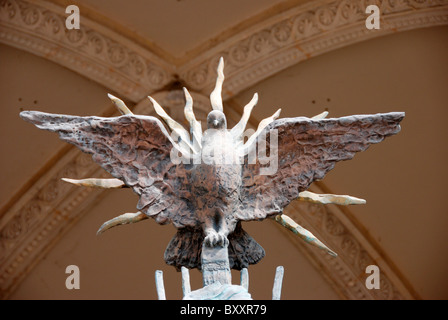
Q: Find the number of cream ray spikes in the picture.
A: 11